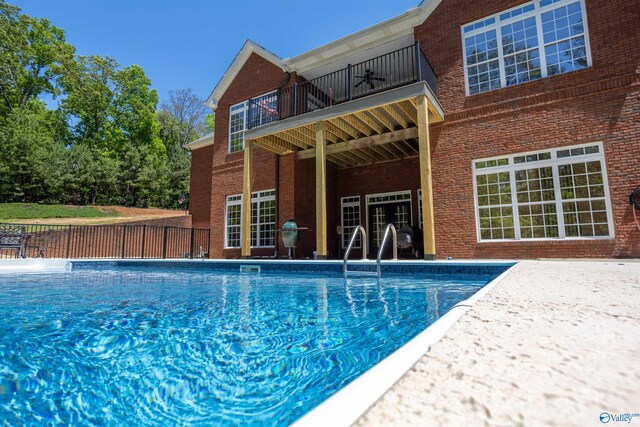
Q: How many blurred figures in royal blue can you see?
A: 0